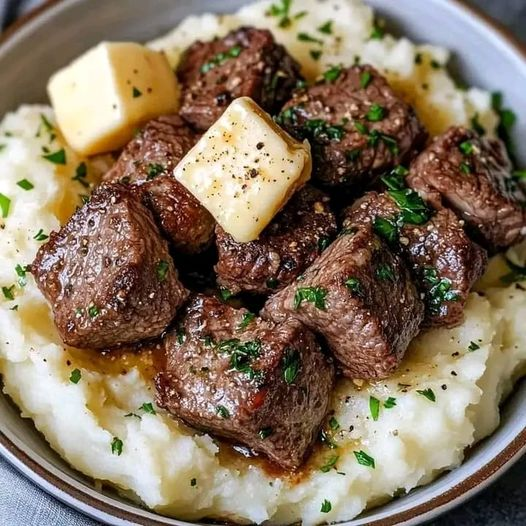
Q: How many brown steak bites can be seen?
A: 9